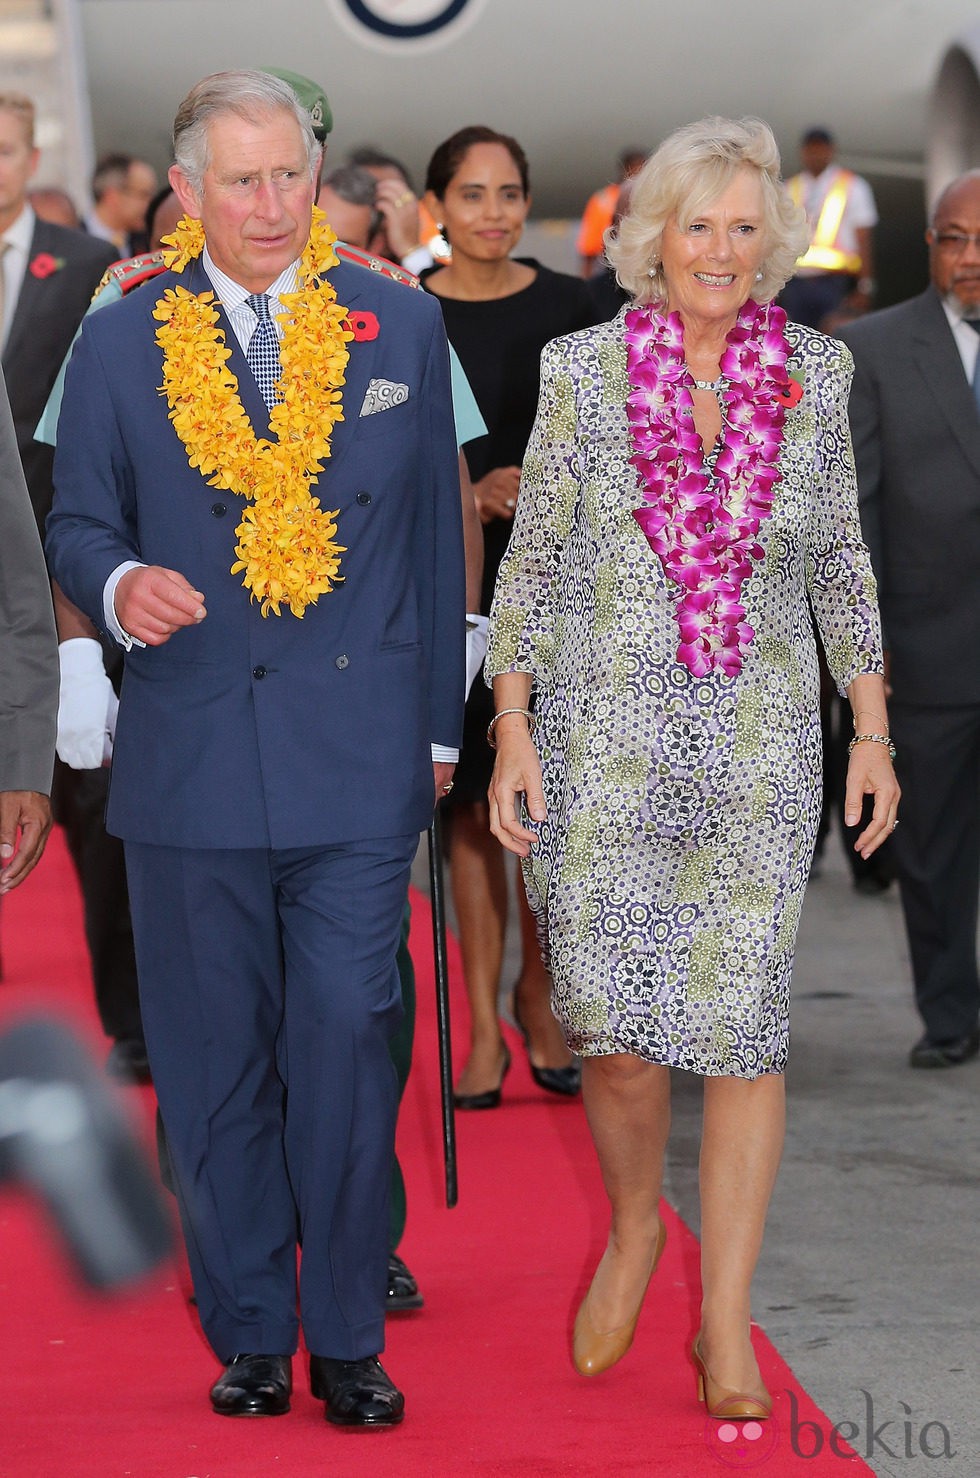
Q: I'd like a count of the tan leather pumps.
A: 2